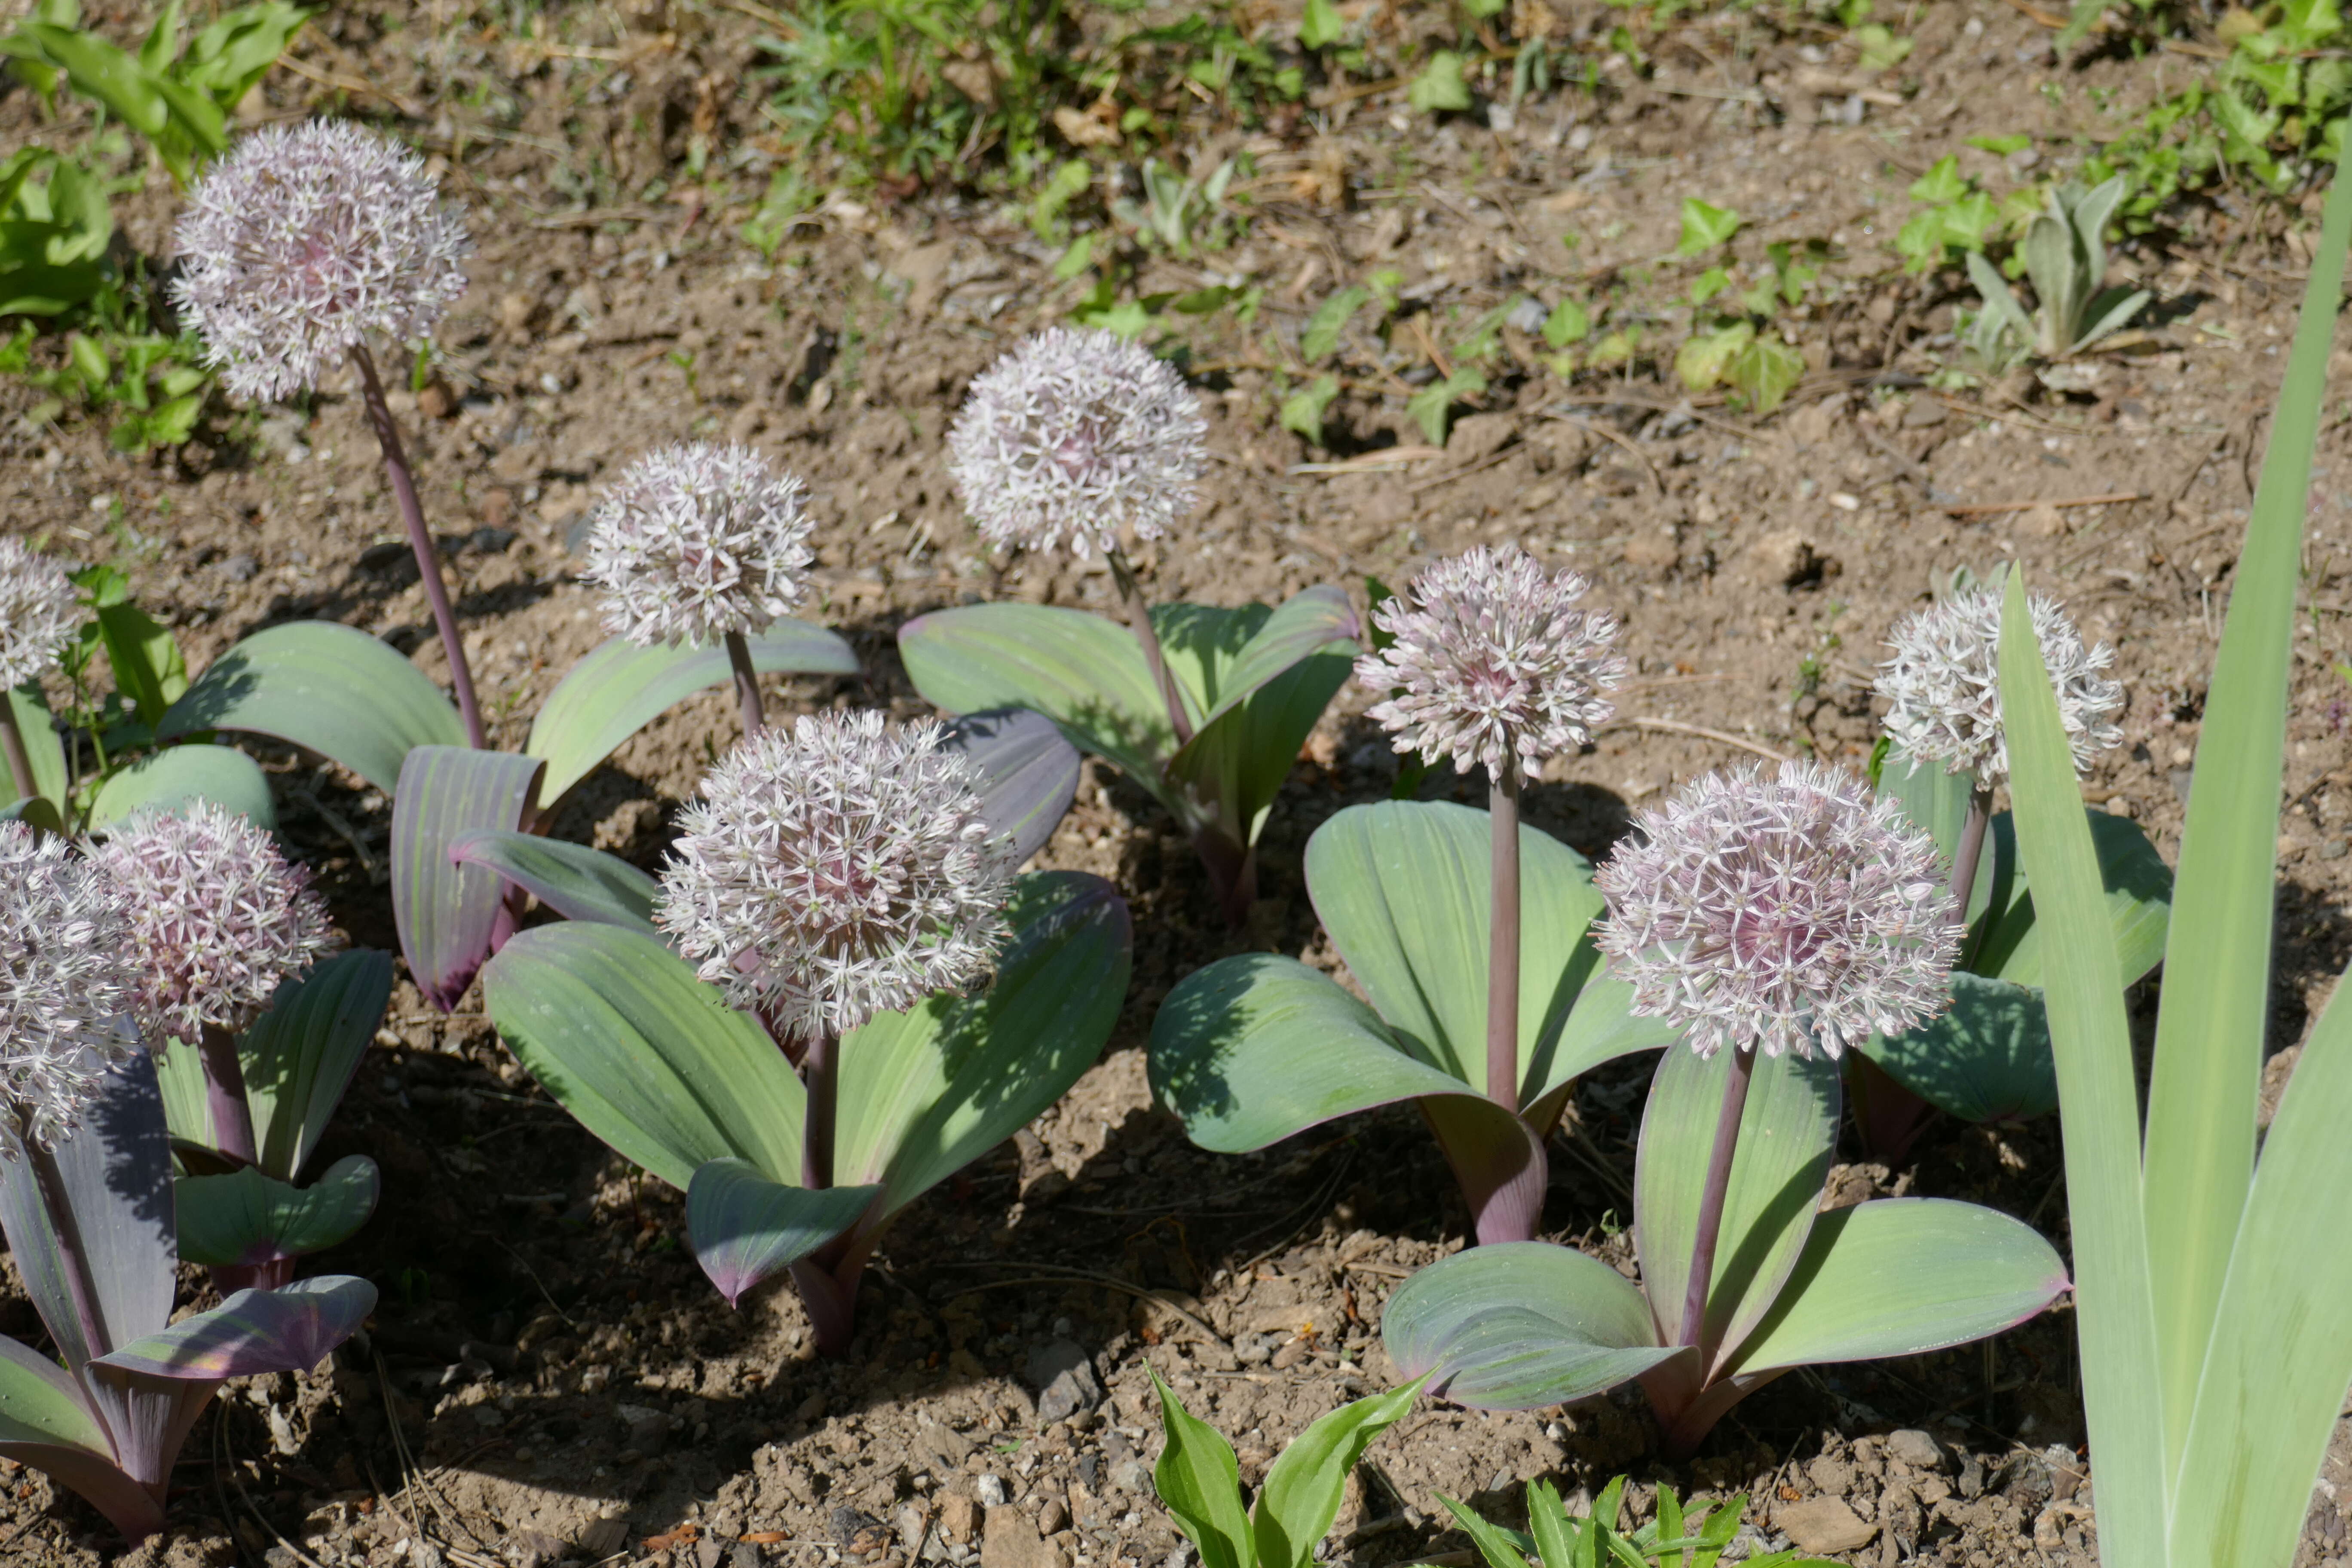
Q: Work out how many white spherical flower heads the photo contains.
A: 10